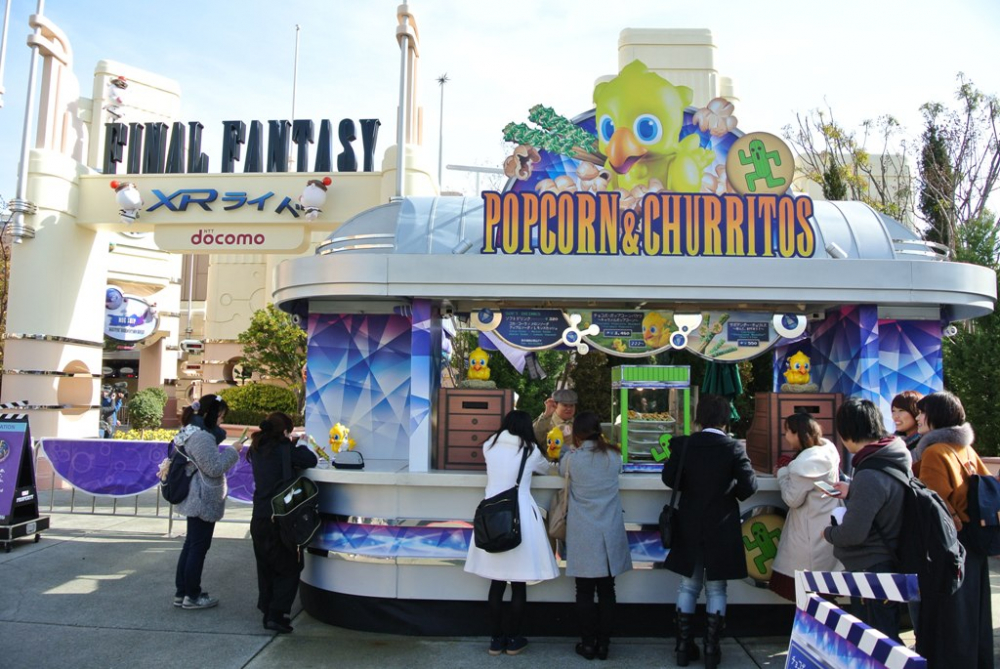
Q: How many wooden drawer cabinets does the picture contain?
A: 2